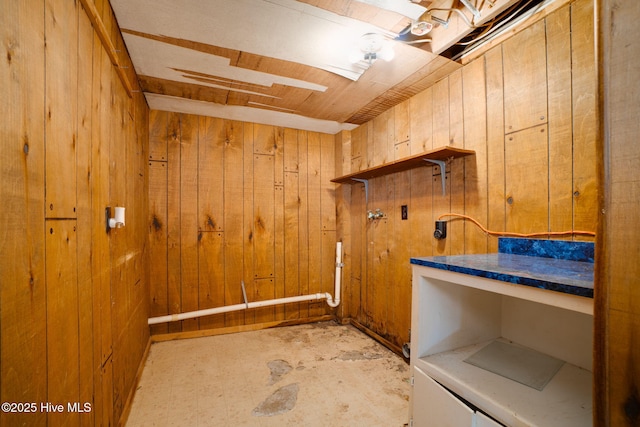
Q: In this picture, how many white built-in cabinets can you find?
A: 1